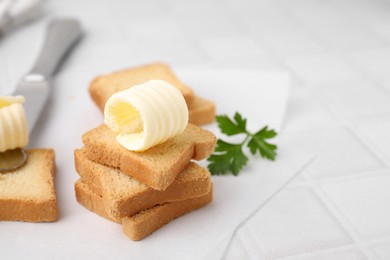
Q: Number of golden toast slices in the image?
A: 6